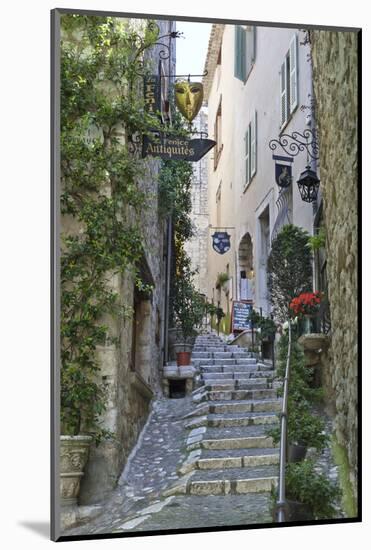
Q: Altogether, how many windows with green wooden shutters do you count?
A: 3